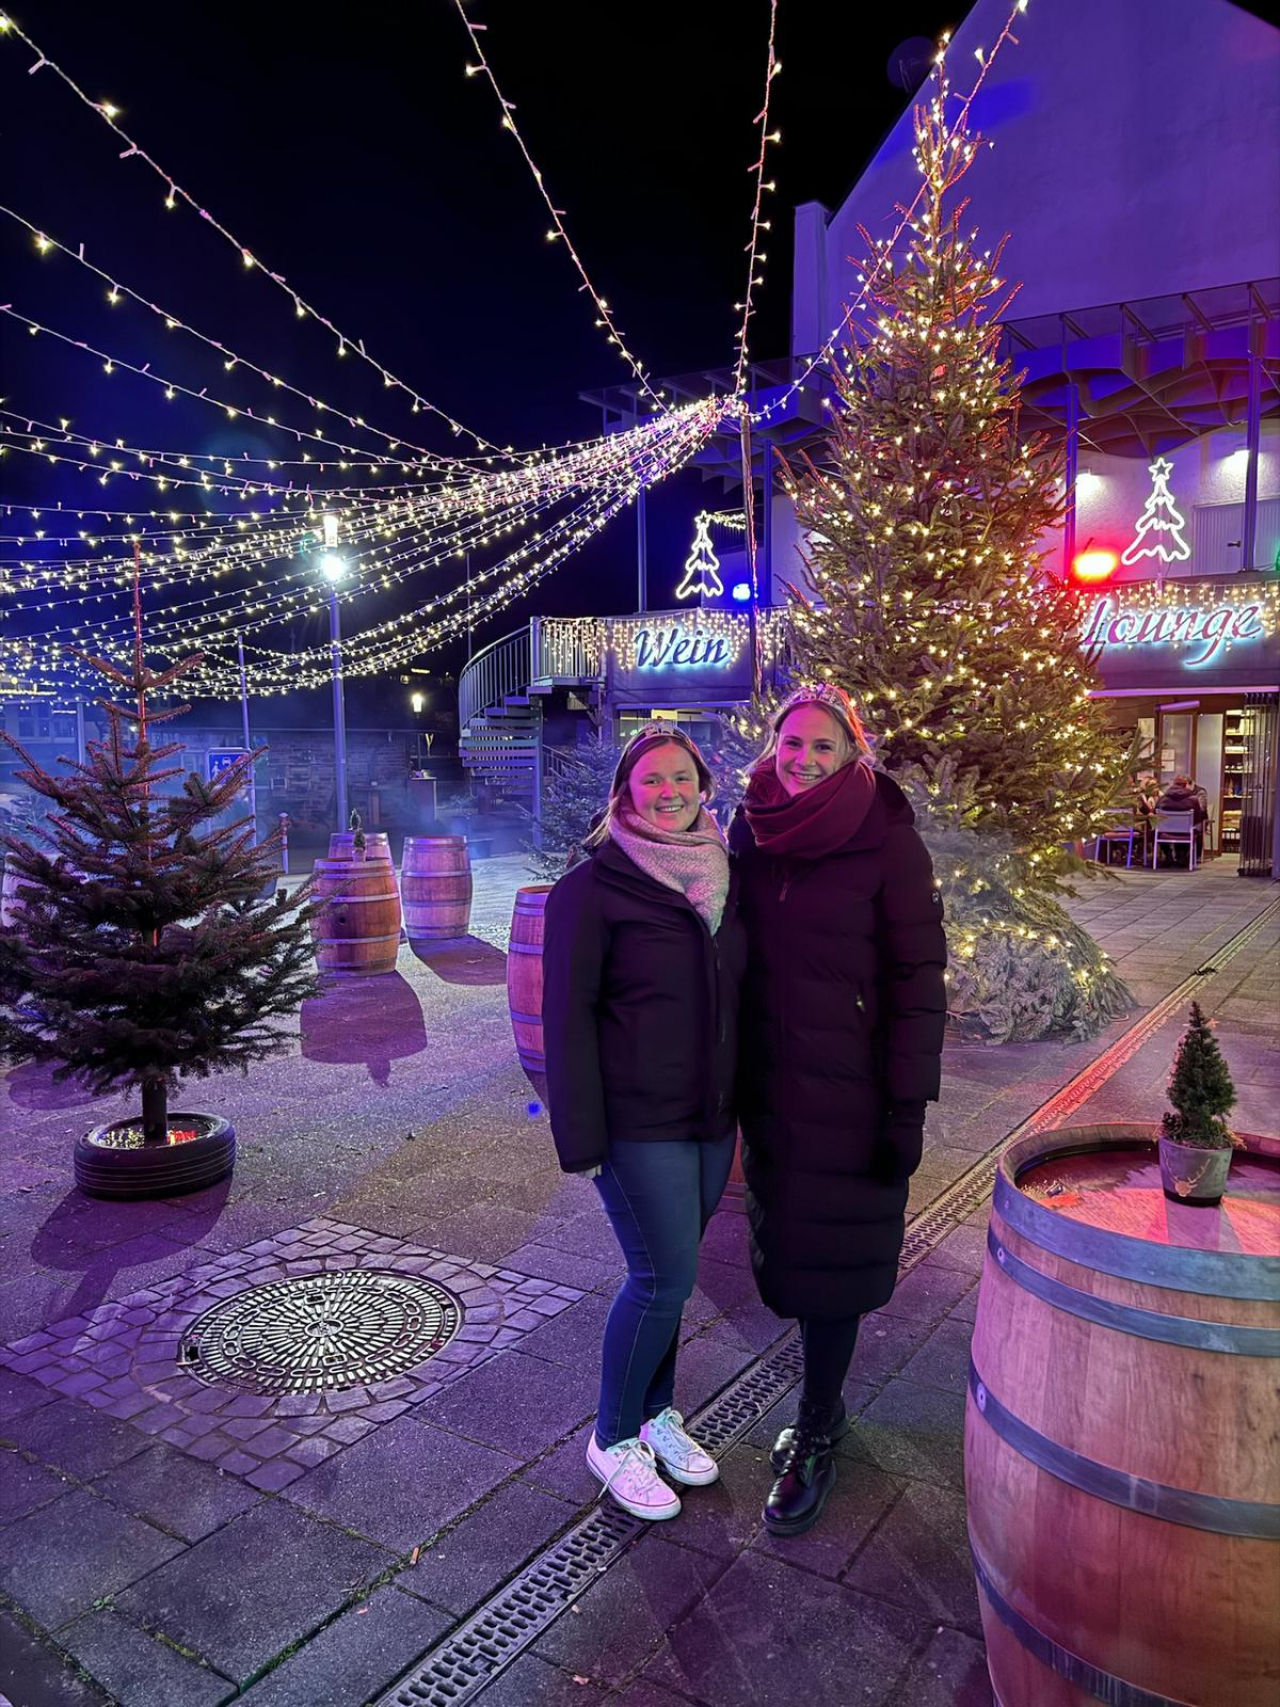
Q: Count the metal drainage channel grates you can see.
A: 1